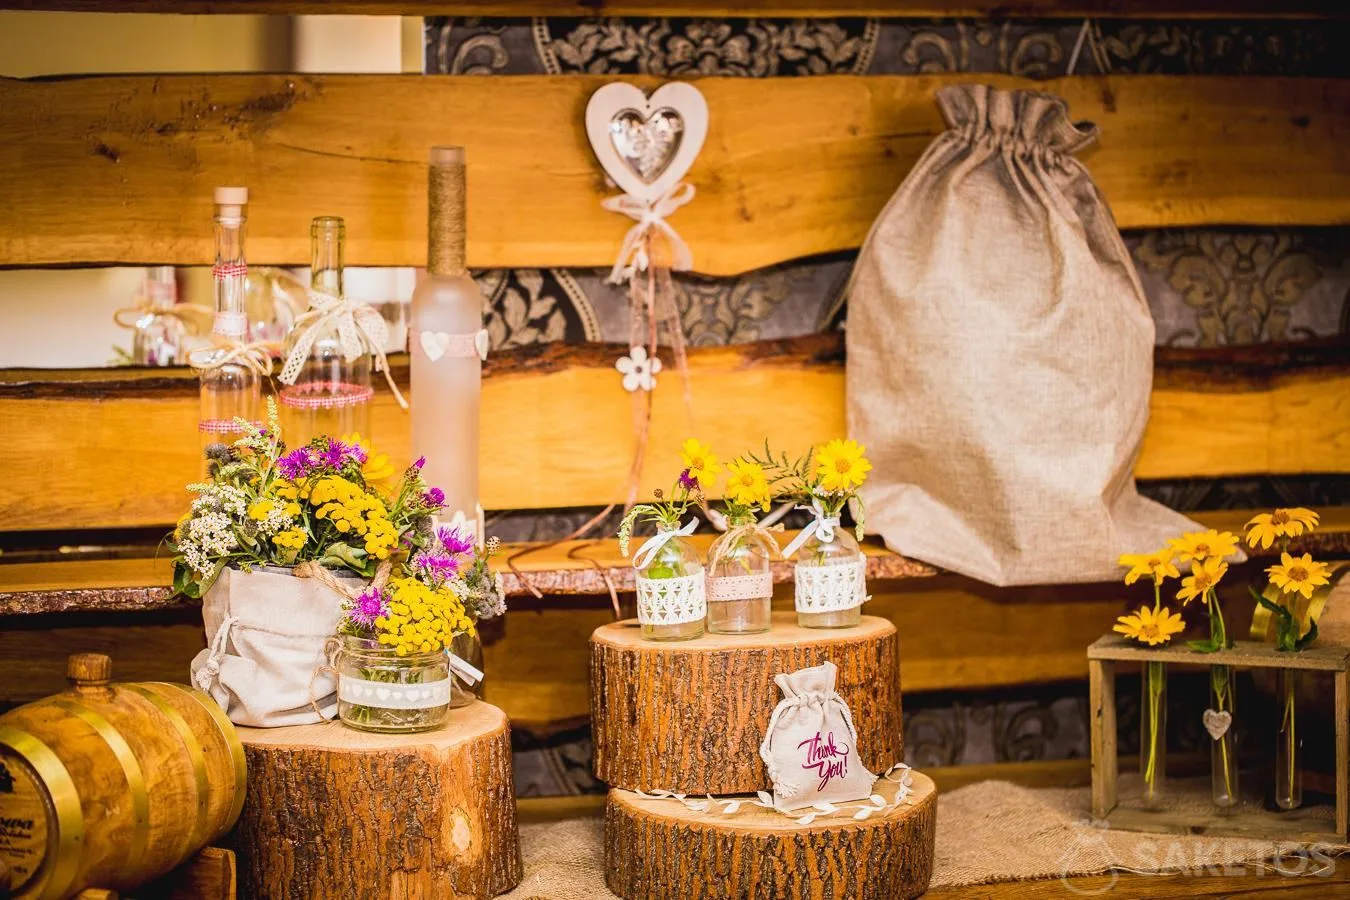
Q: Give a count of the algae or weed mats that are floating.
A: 0